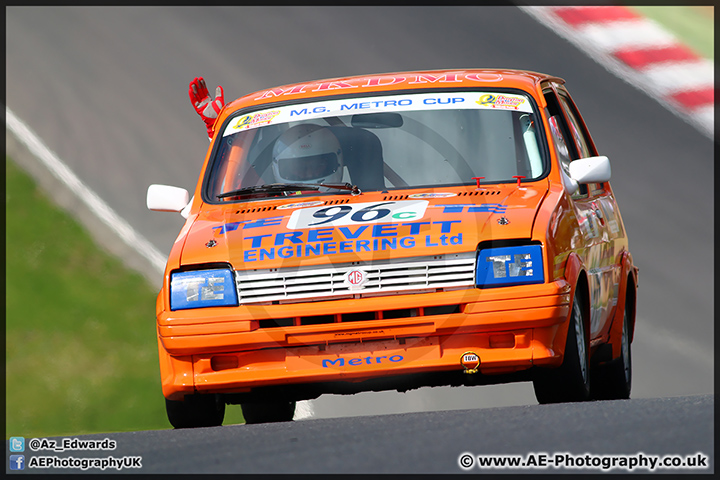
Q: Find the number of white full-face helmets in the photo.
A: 1